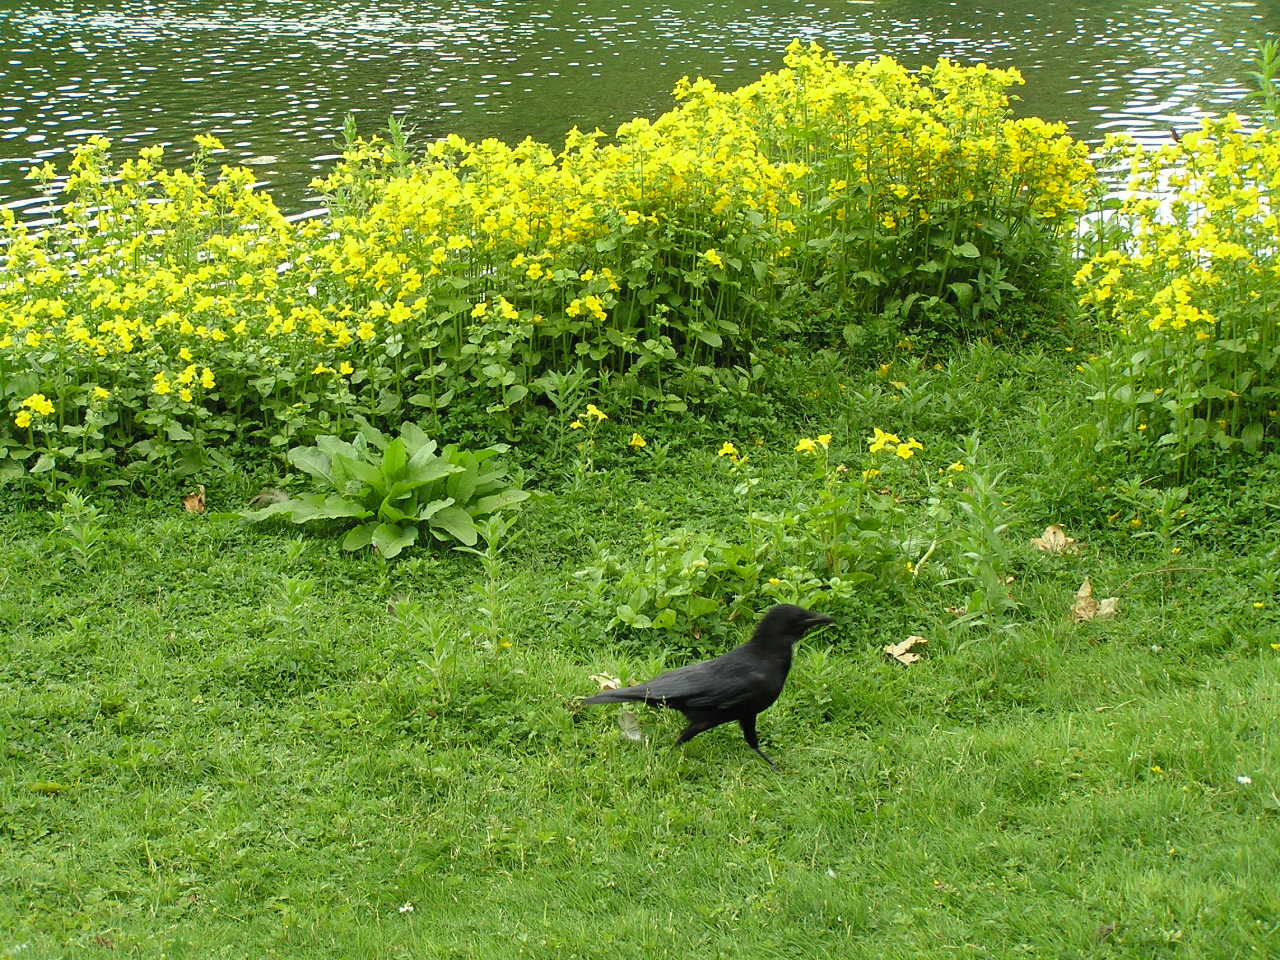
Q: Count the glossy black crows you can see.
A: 1